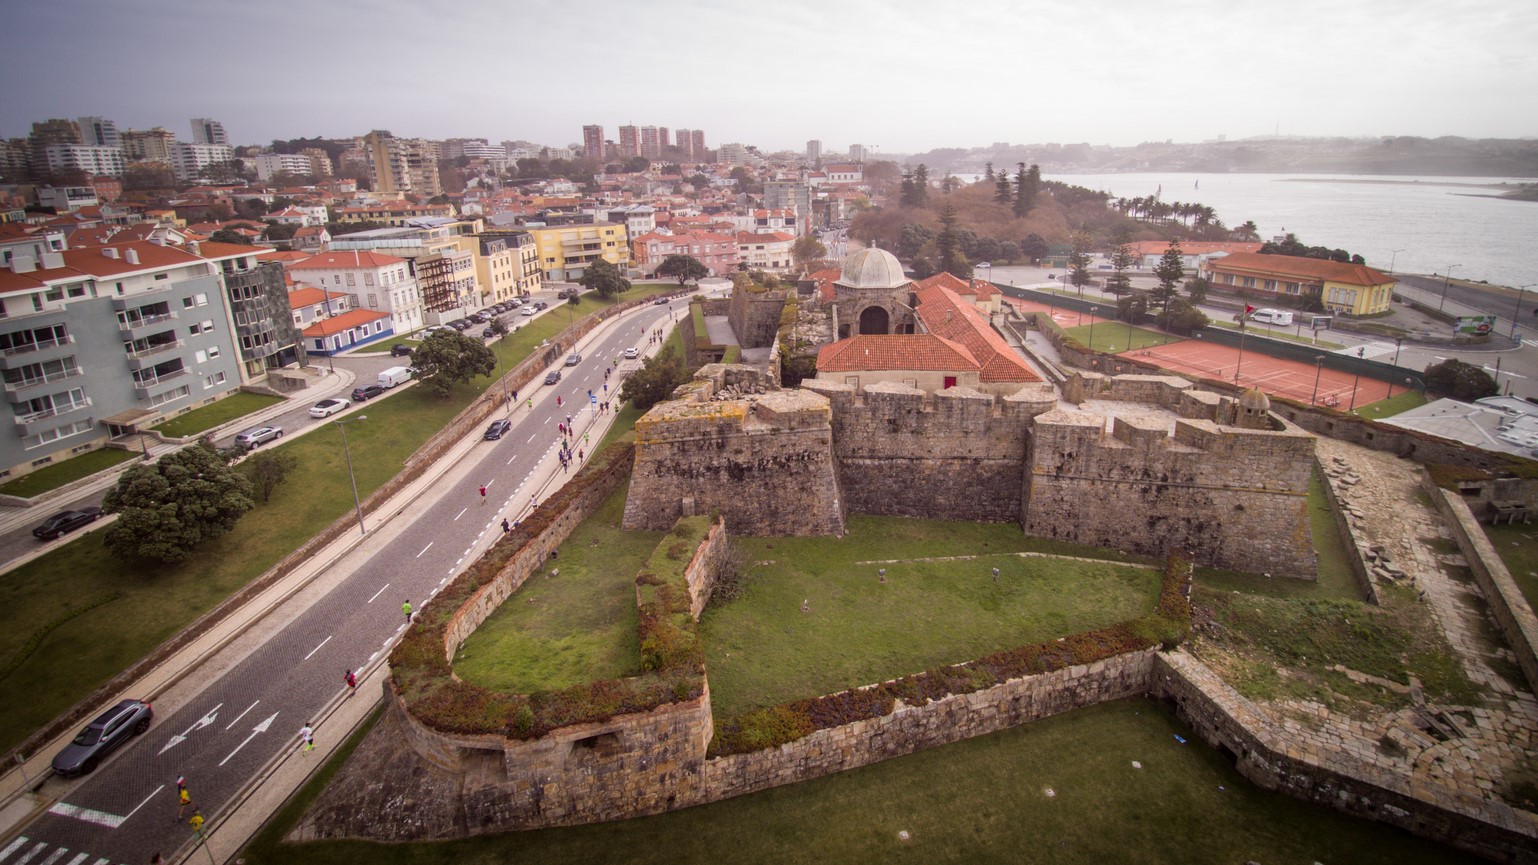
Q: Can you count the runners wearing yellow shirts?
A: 2